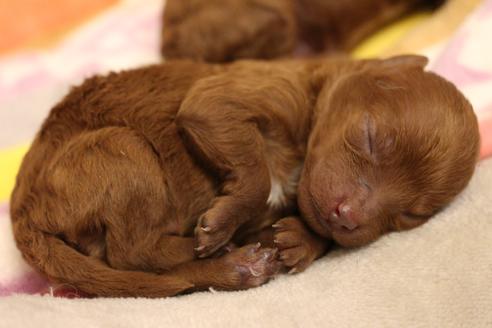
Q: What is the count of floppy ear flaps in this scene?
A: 1